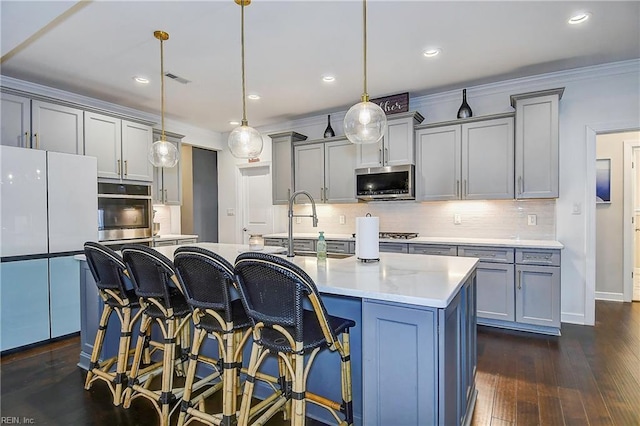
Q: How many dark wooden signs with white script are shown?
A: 1